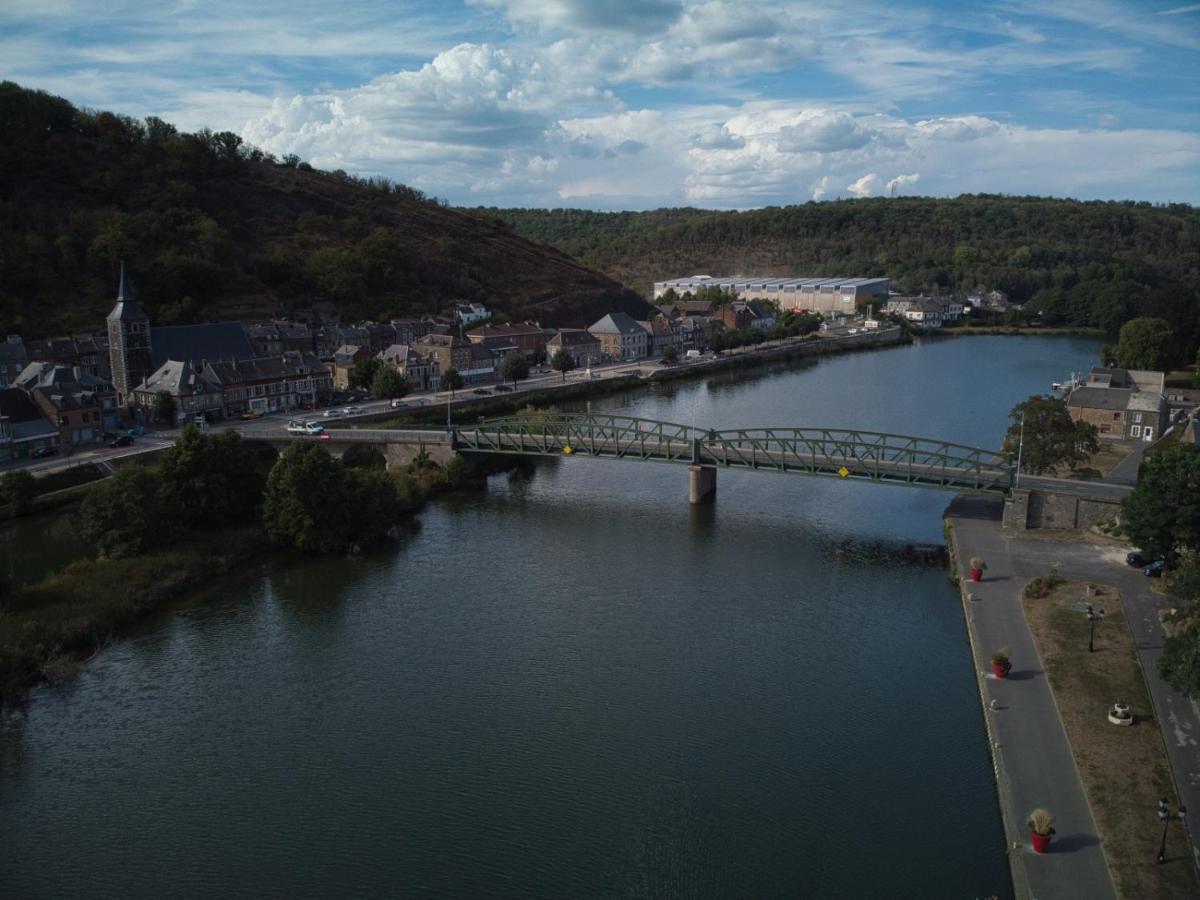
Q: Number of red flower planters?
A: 3